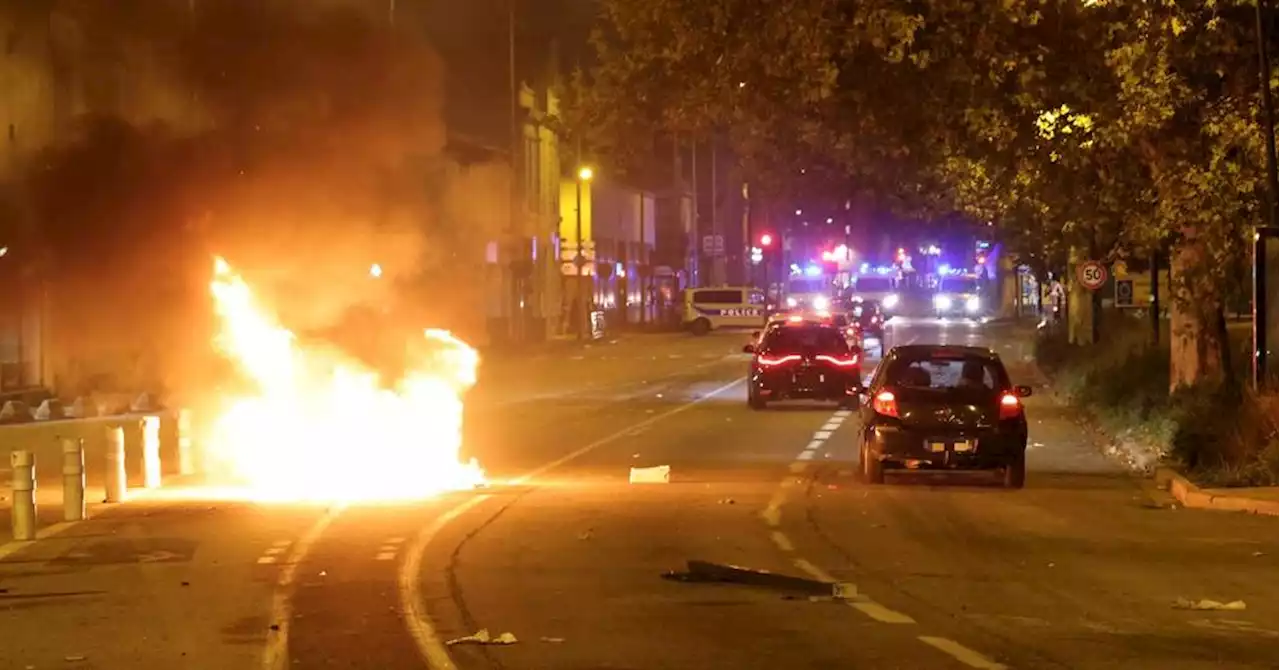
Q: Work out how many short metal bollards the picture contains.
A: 5